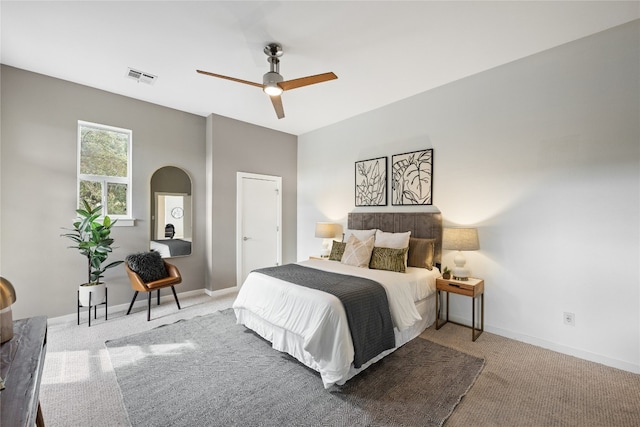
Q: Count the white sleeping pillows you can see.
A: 2